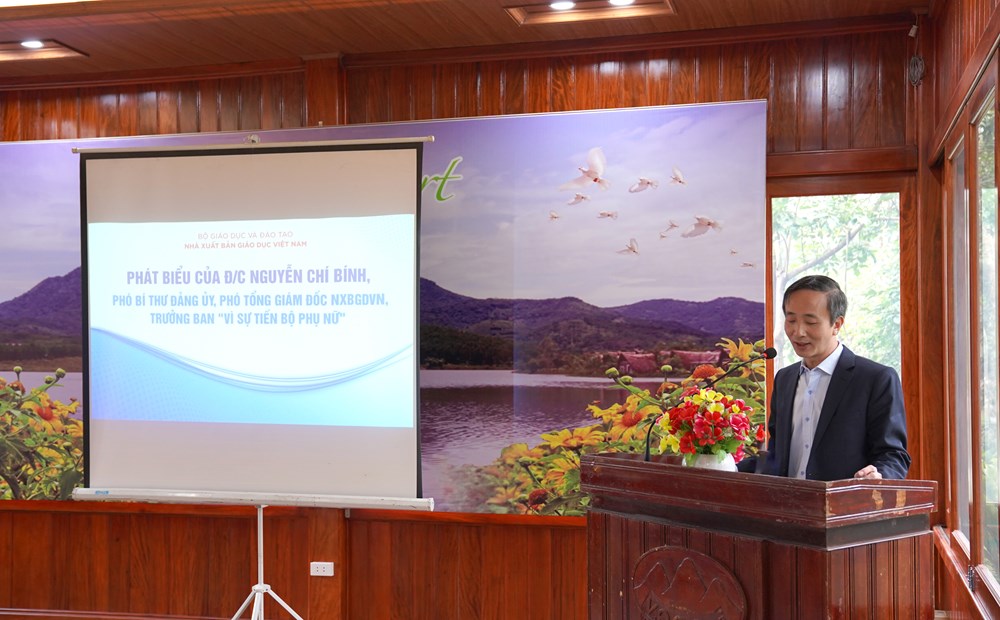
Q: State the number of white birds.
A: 12